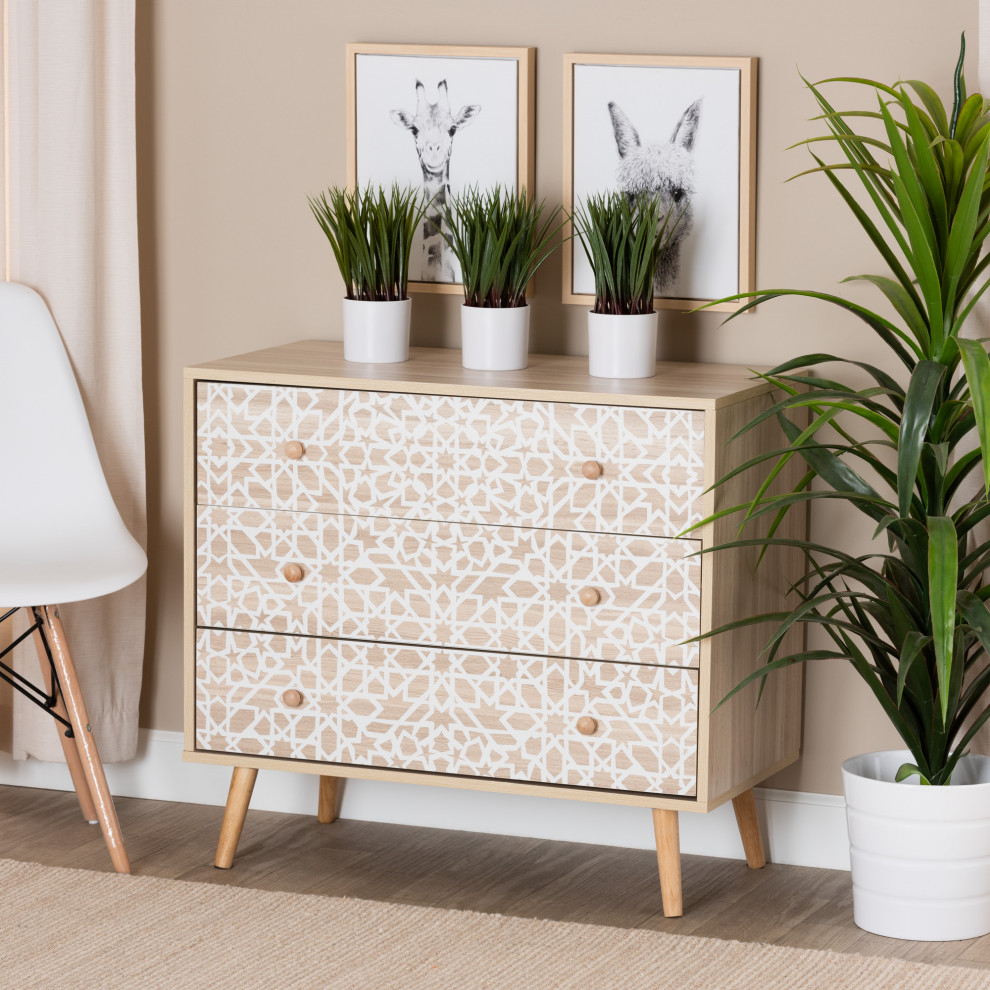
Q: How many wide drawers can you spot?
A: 3